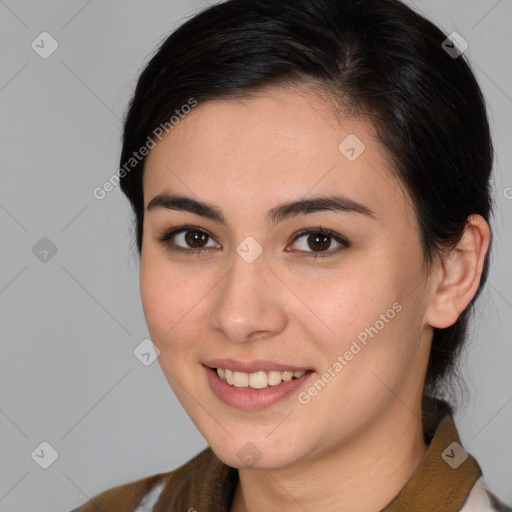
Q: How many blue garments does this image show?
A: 0